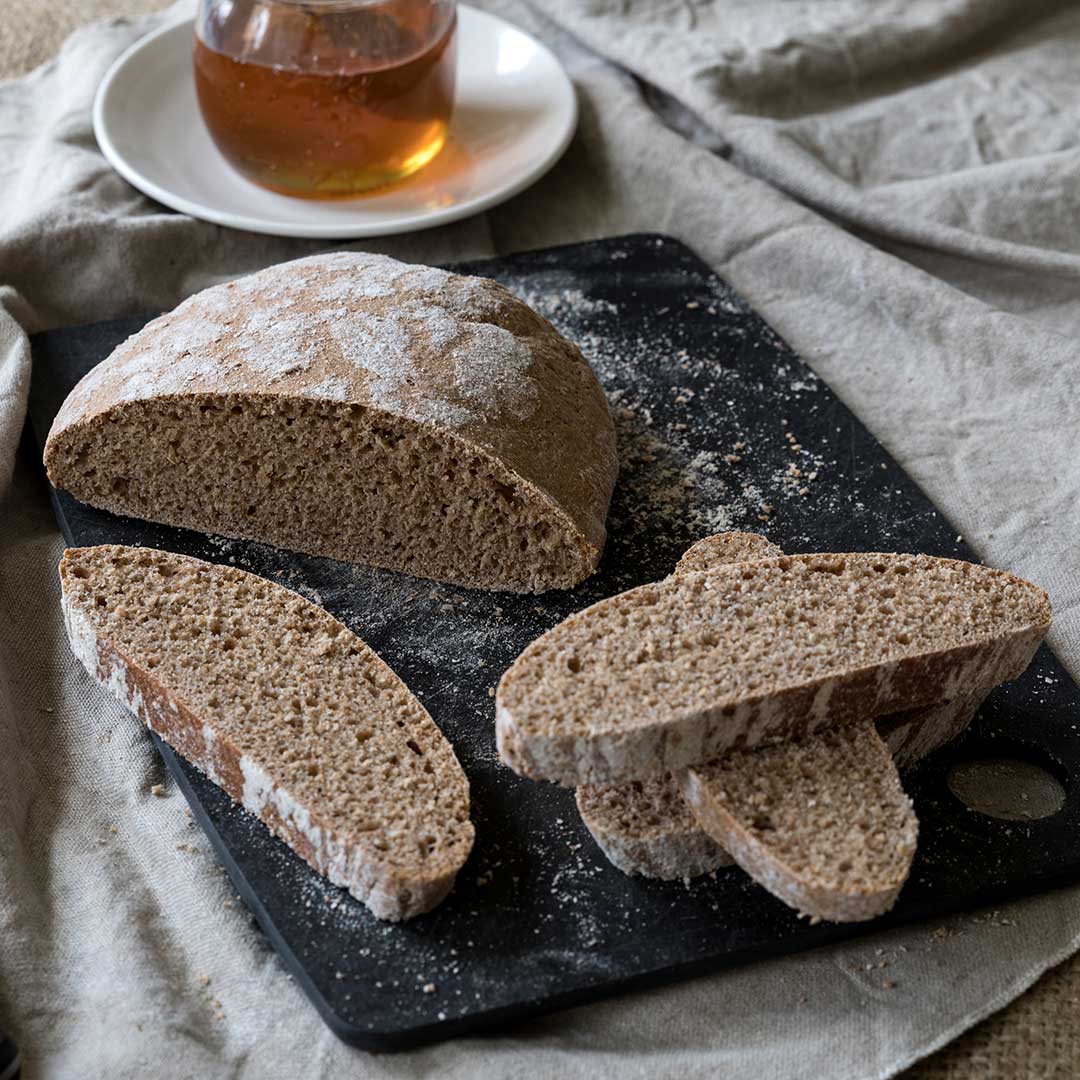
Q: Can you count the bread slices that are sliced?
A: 4